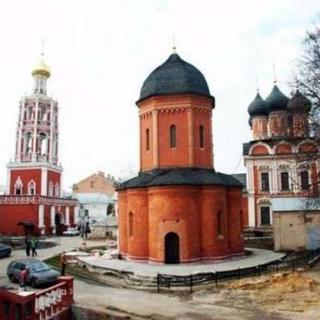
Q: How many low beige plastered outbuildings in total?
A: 1